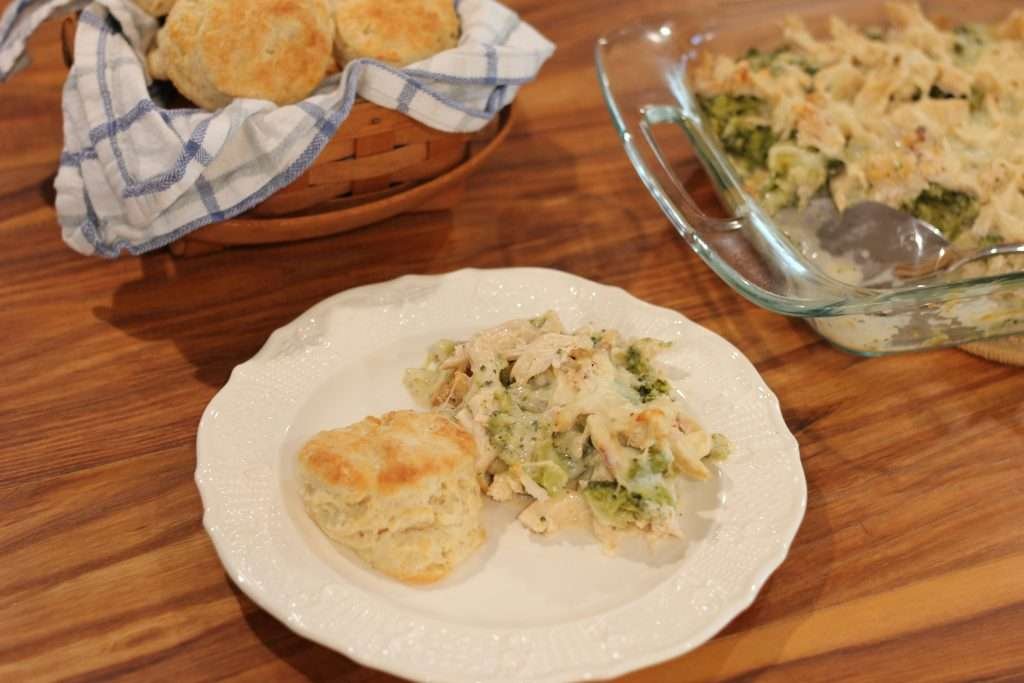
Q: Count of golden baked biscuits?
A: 4